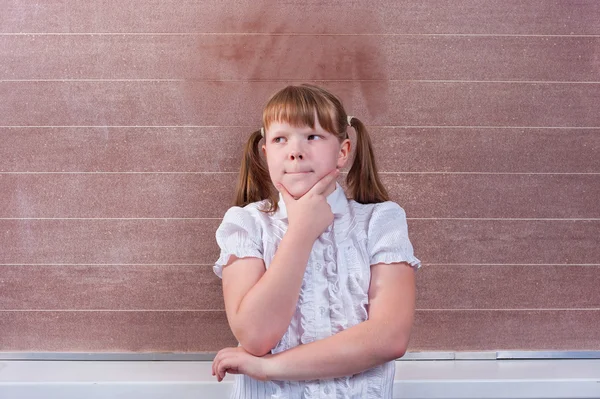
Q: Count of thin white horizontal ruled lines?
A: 7